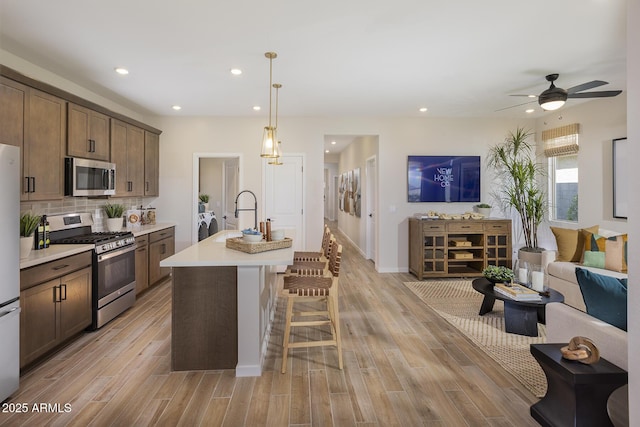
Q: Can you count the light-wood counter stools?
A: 3